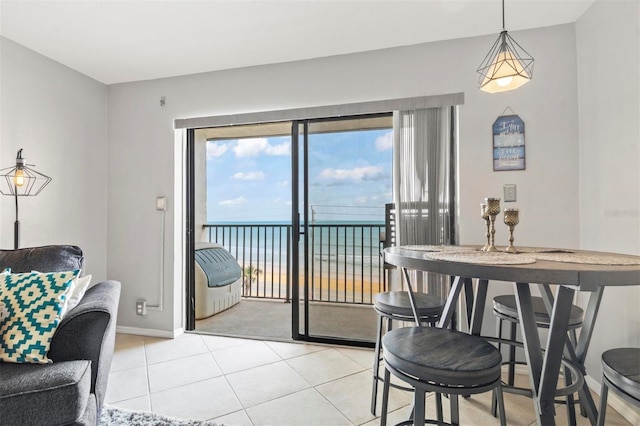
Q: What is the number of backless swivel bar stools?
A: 4